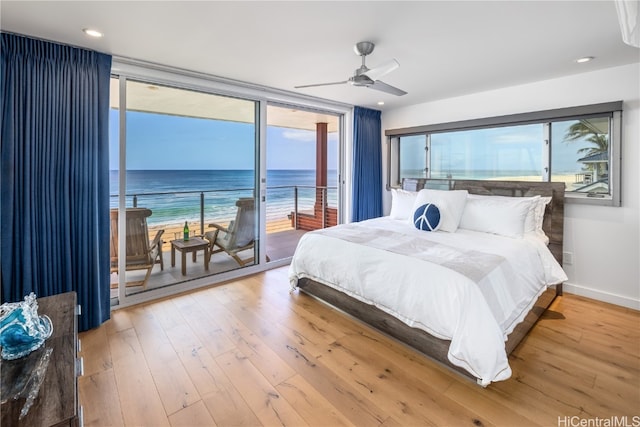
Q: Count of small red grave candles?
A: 0